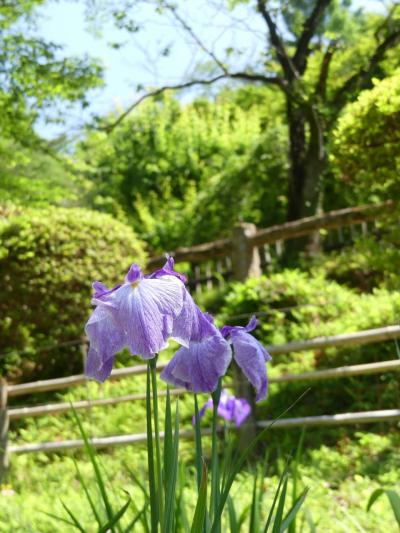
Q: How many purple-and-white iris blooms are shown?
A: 3